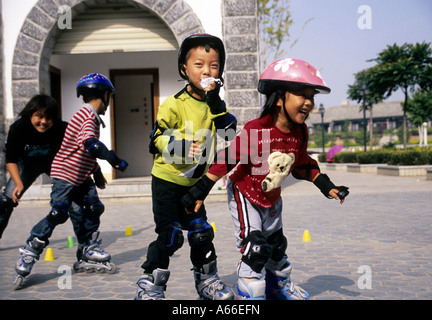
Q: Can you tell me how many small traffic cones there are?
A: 5